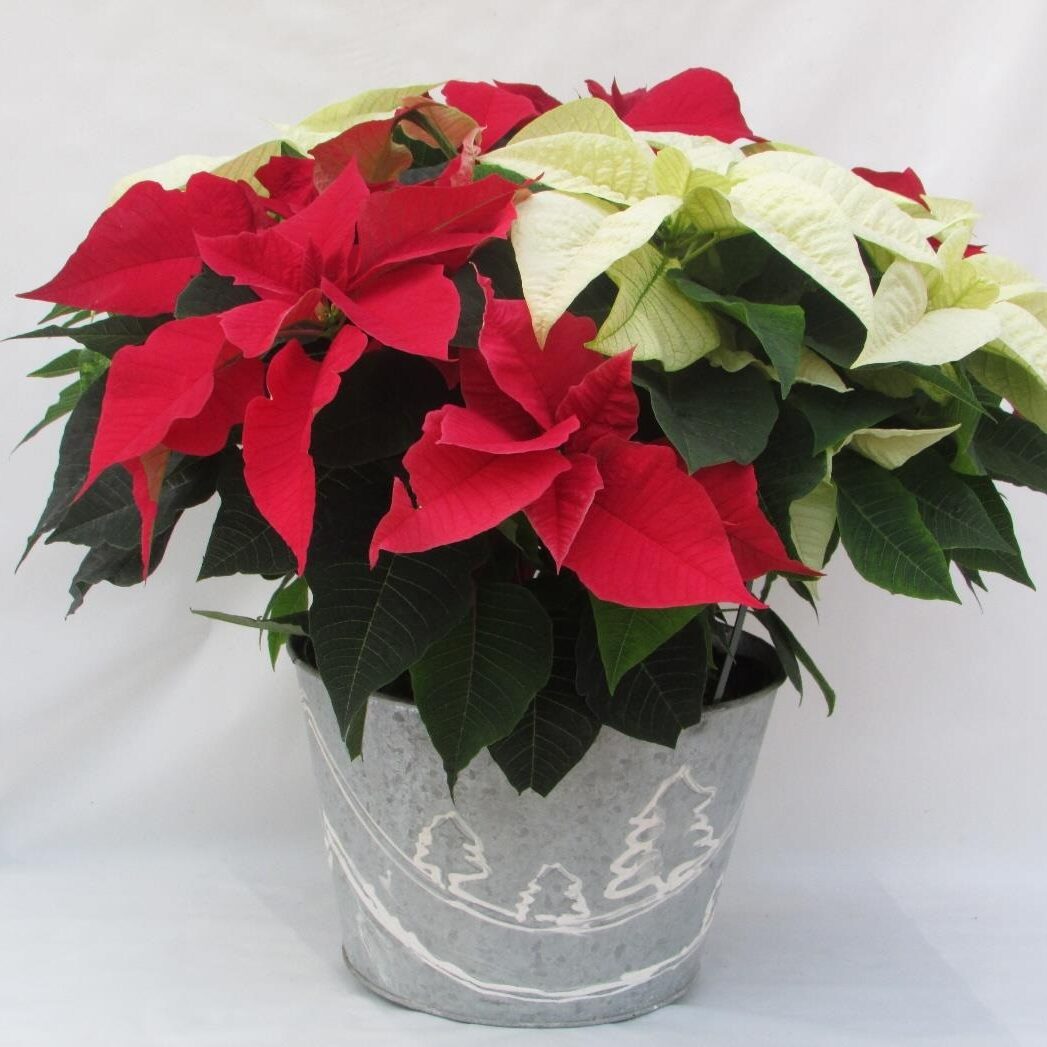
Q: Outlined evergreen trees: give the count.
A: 3